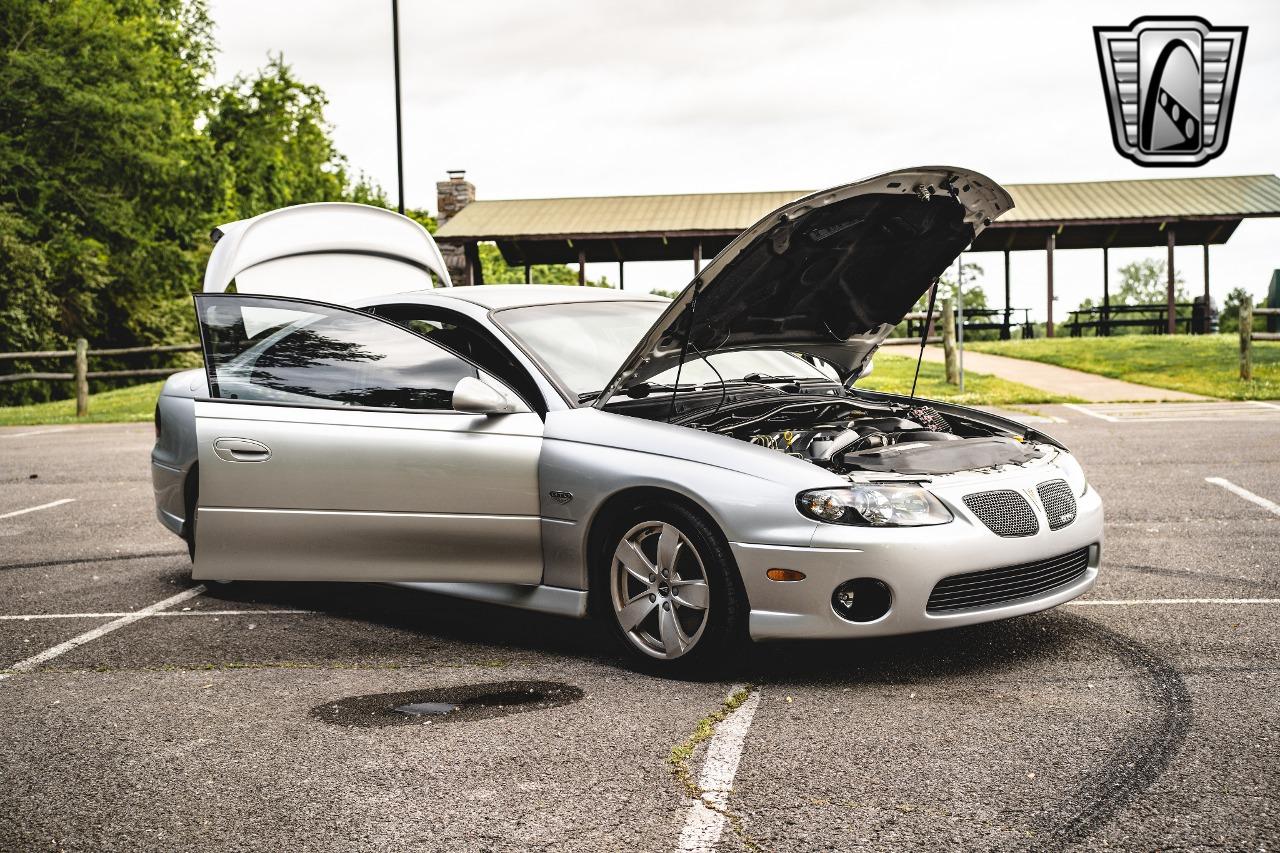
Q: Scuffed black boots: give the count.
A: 0